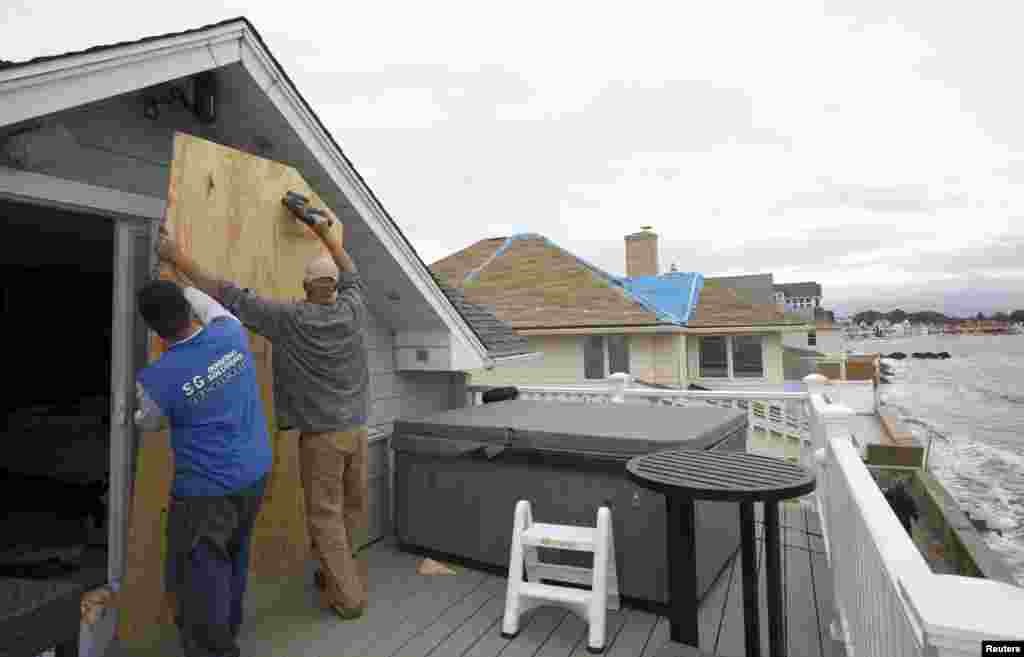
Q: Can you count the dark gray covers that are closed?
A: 1